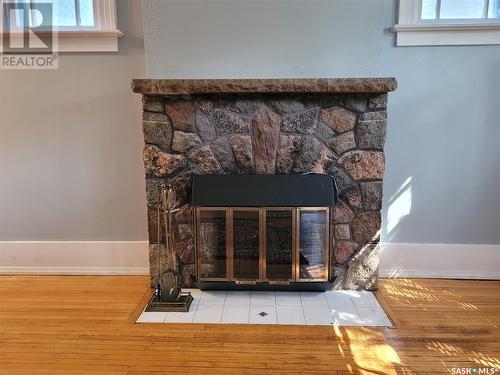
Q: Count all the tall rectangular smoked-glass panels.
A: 4